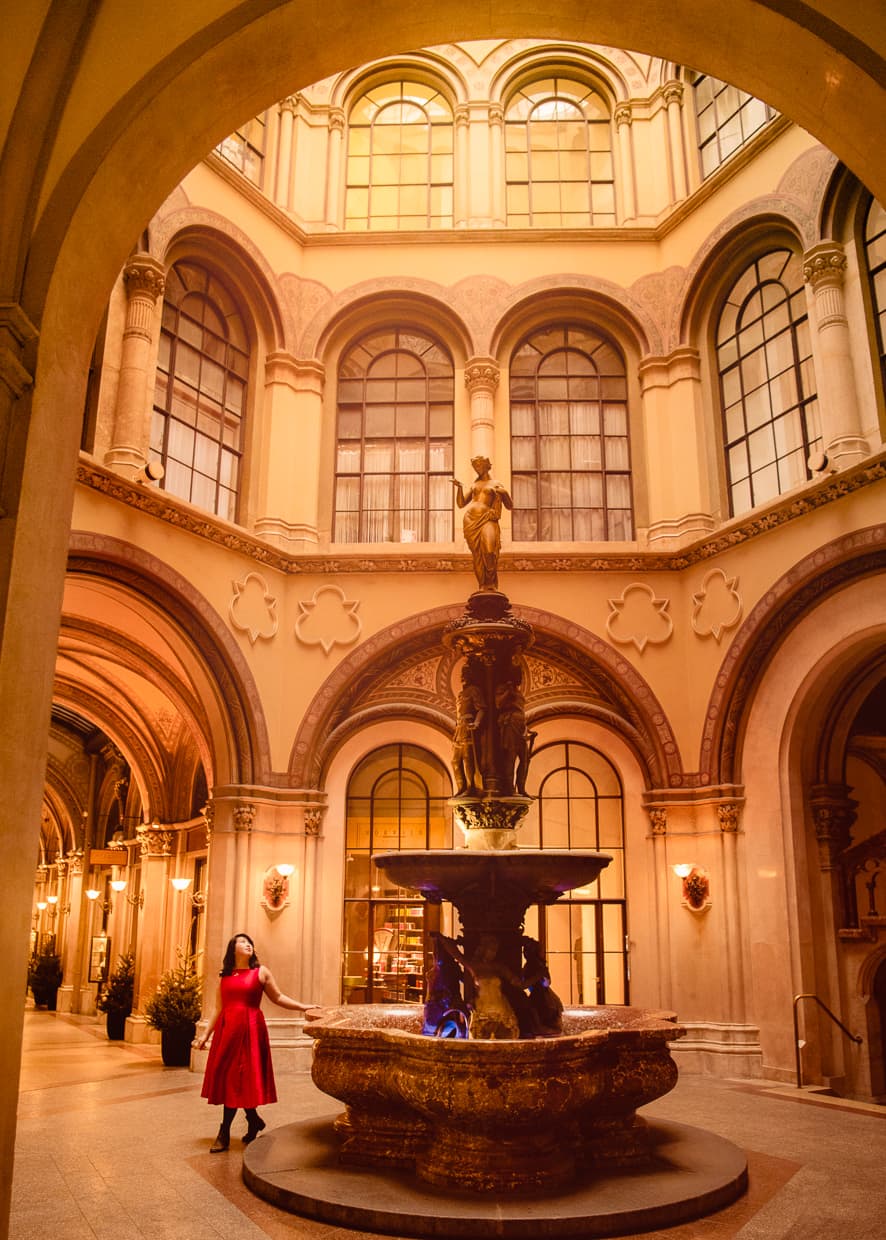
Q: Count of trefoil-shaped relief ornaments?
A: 4